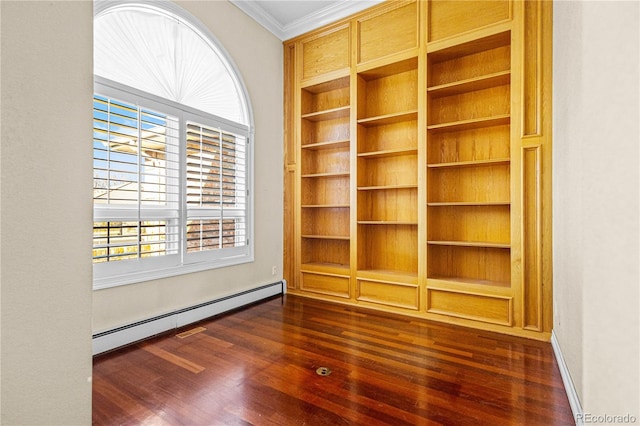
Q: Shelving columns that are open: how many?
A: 3